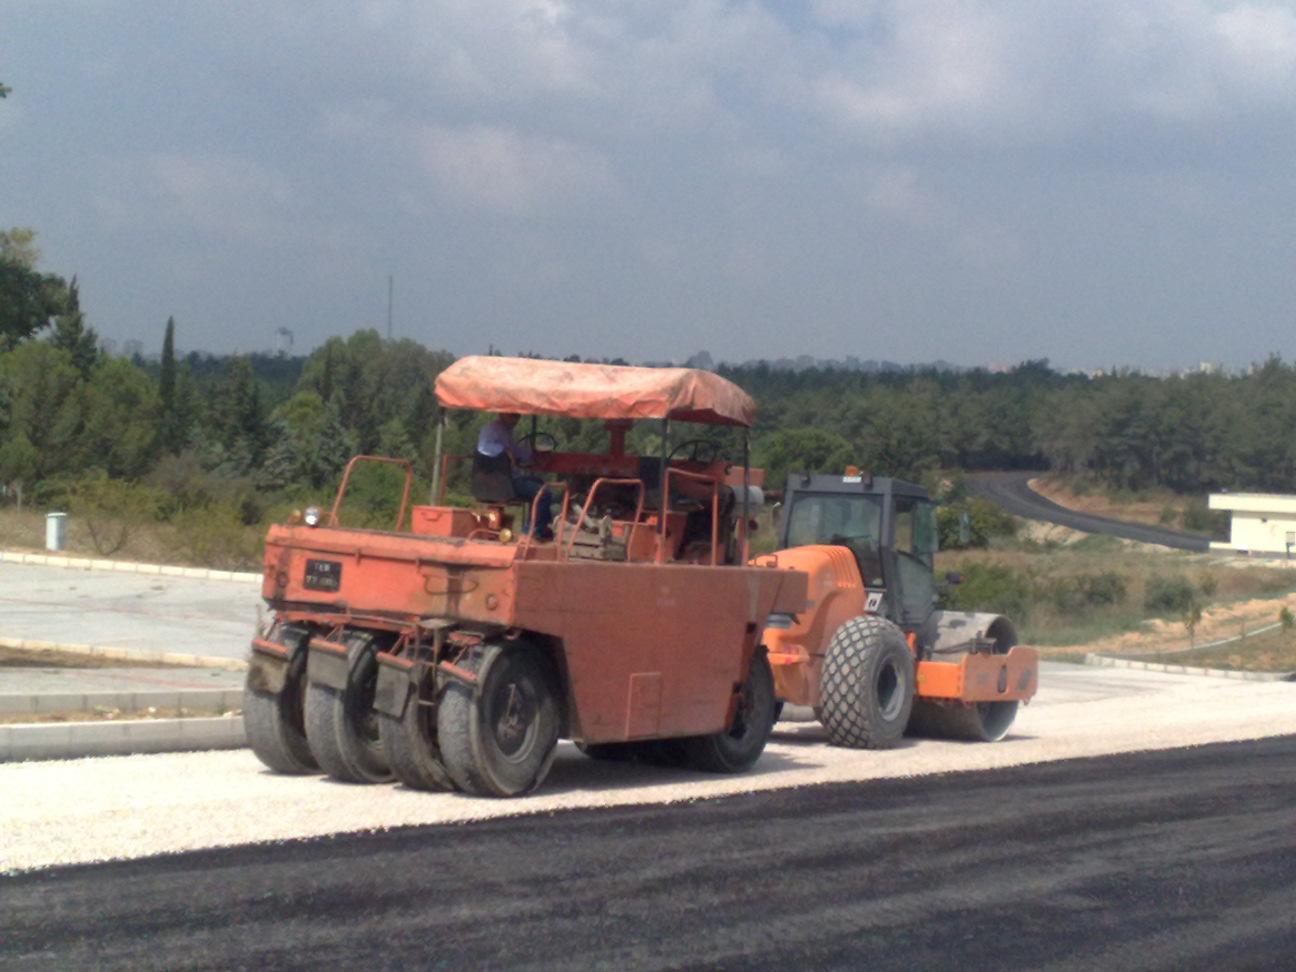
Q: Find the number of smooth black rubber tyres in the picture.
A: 5